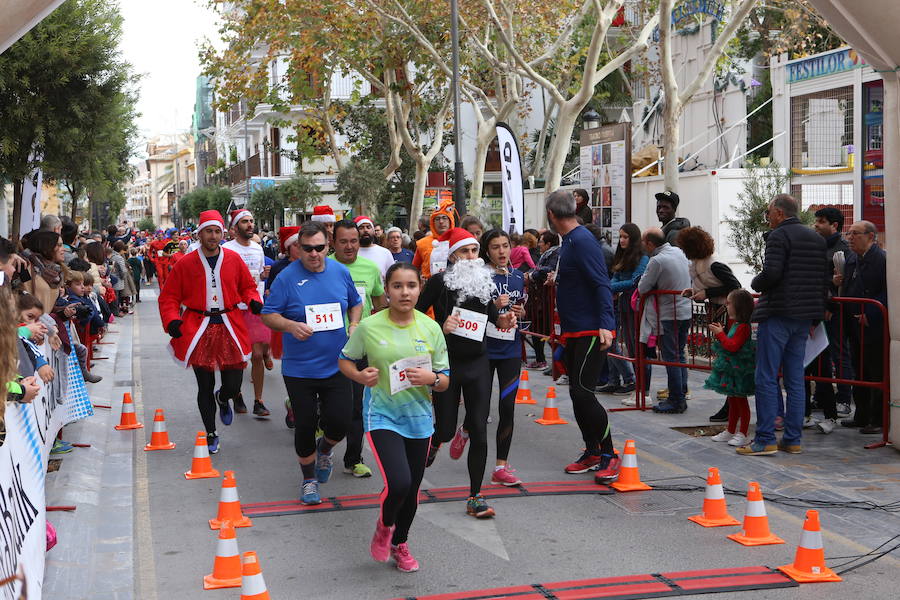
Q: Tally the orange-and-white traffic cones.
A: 12